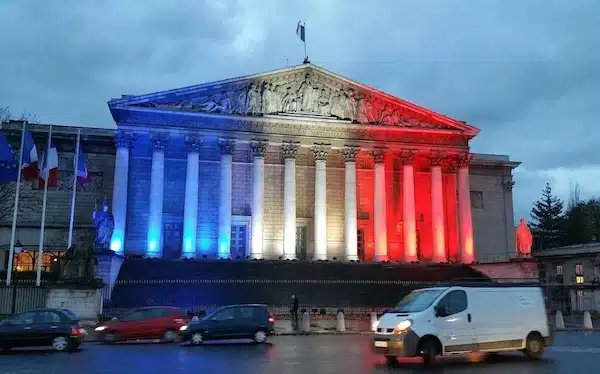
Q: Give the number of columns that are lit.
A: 12